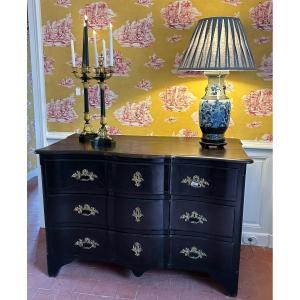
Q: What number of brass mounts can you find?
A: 9